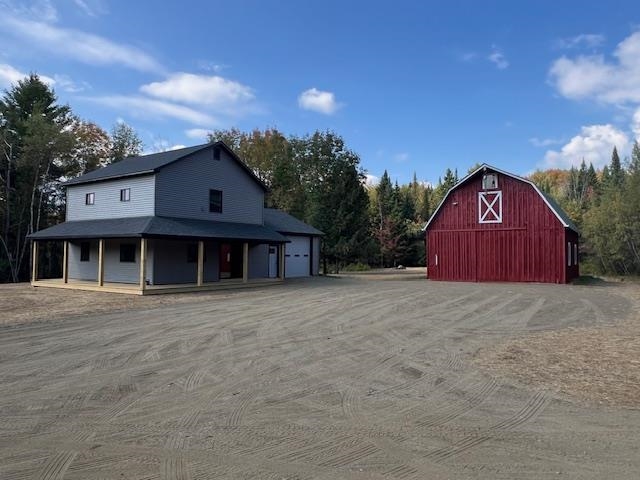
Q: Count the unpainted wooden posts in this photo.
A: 7